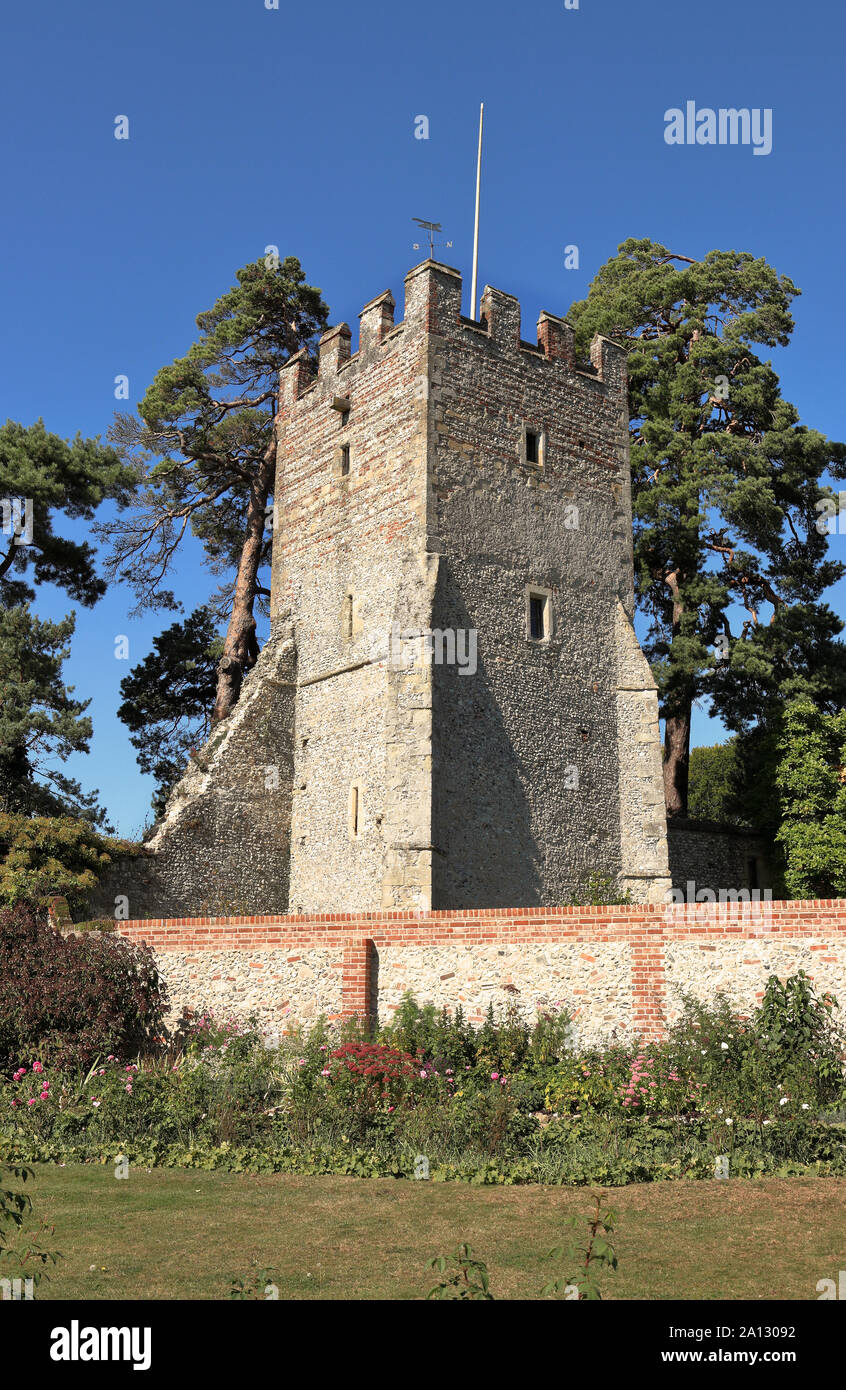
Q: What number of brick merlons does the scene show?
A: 7